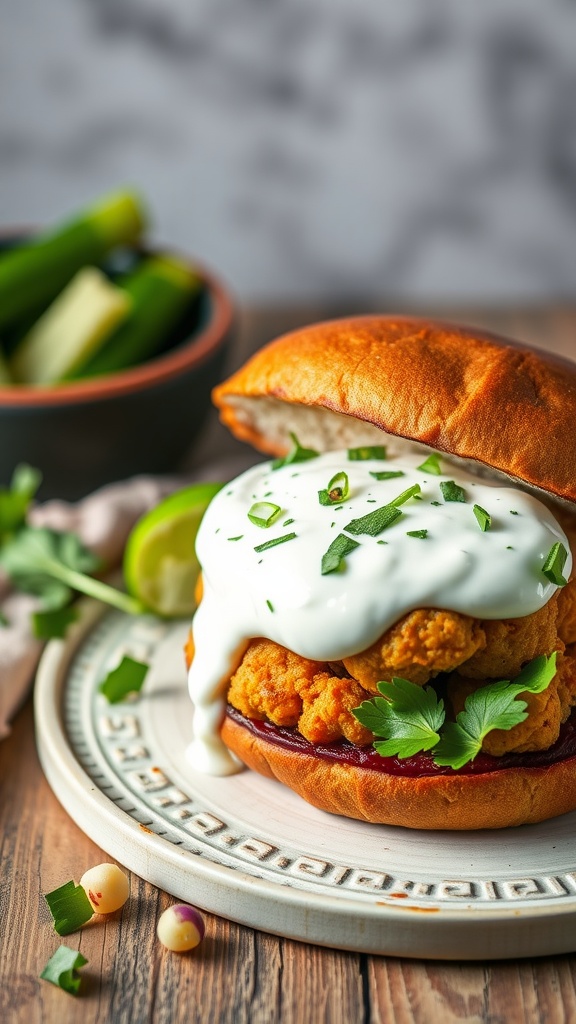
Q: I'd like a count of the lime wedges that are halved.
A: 1